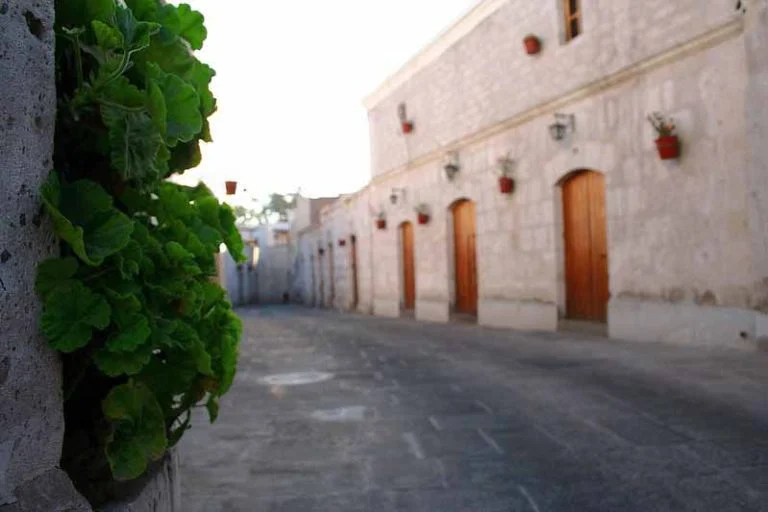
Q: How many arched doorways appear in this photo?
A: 3